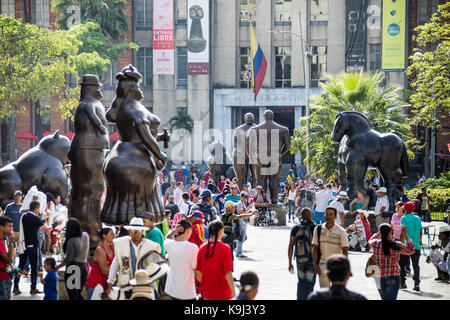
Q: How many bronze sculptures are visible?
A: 7